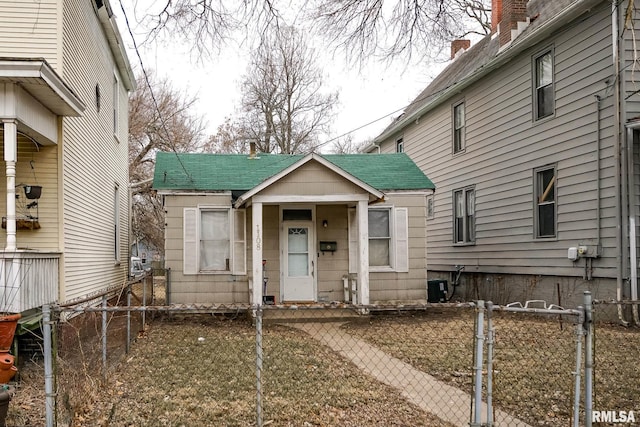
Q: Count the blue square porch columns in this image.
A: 0